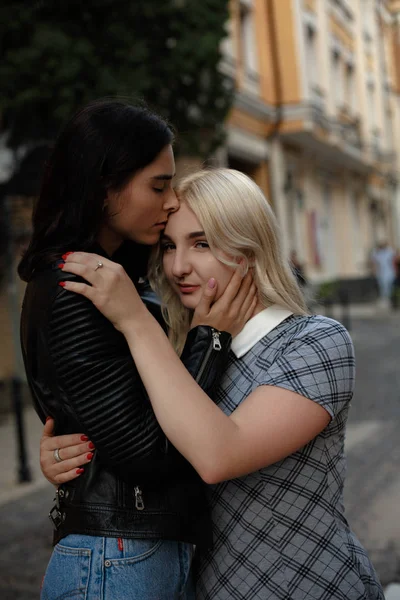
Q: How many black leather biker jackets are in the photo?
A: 1